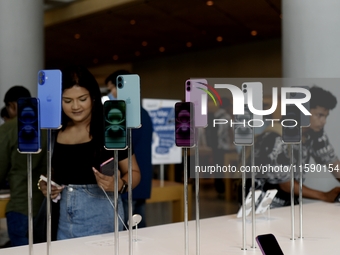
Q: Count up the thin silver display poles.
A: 10